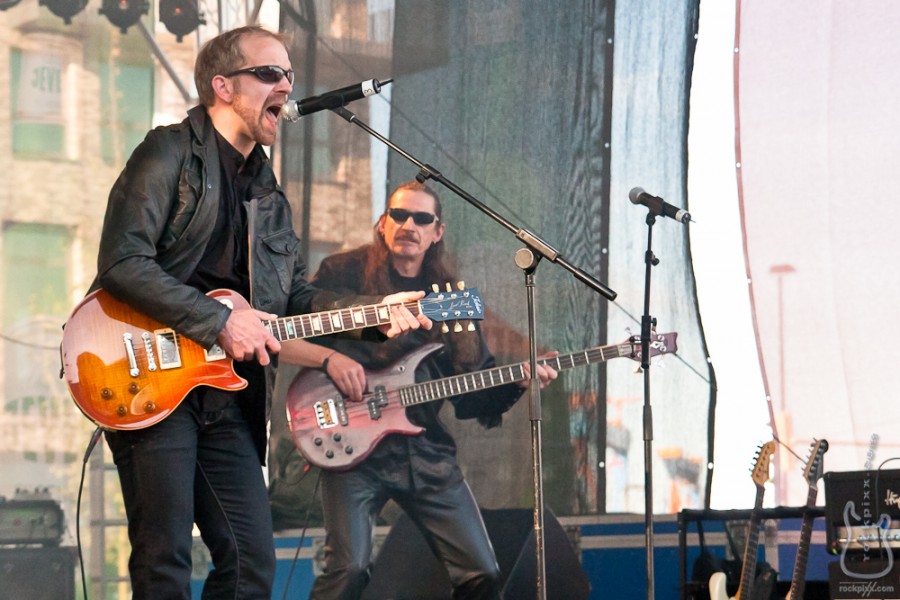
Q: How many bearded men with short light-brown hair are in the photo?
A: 1